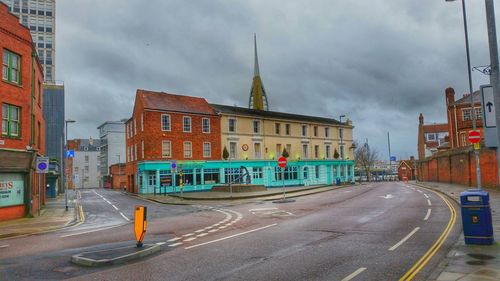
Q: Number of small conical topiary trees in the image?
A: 3